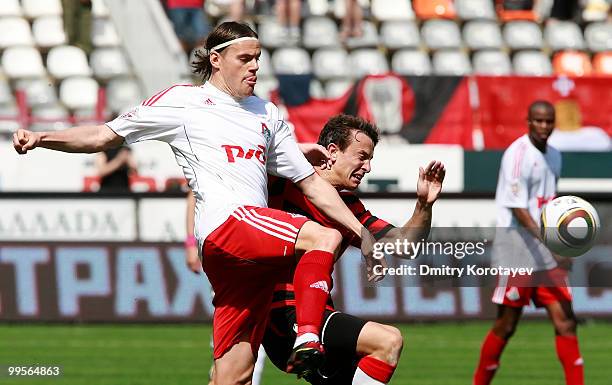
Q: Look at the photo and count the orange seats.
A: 4